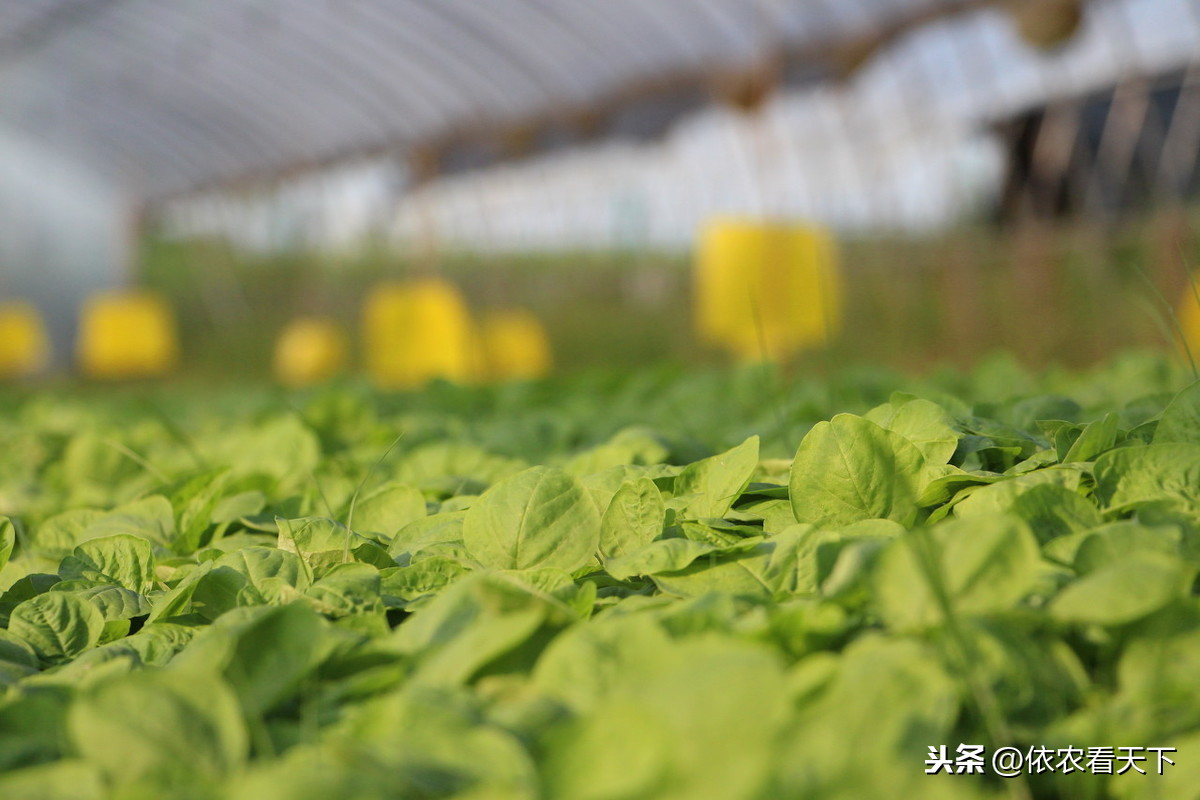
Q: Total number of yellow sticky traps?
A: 7